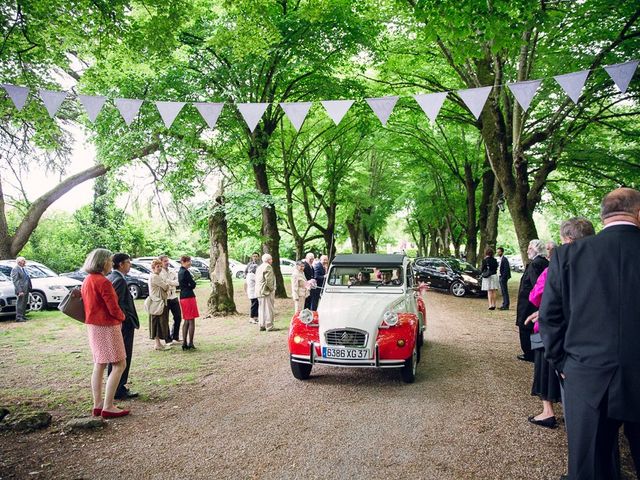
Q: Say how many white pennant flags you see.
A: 15